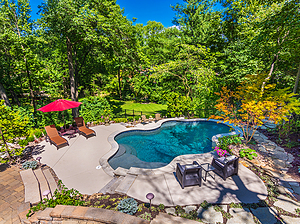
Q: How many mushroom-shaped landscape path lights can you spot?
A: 3